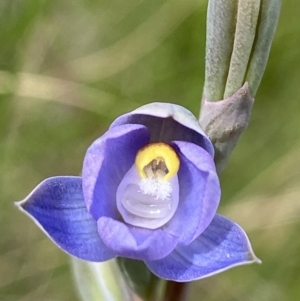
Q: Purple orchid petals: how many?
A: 6